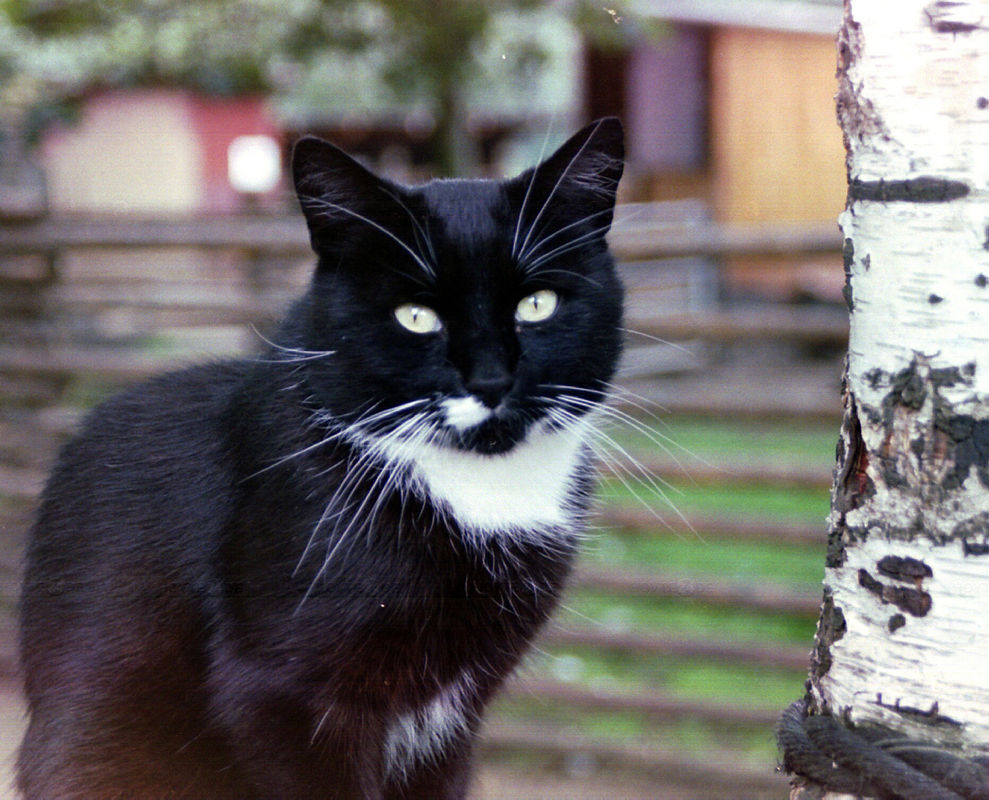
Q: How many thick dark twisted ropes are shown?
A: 1